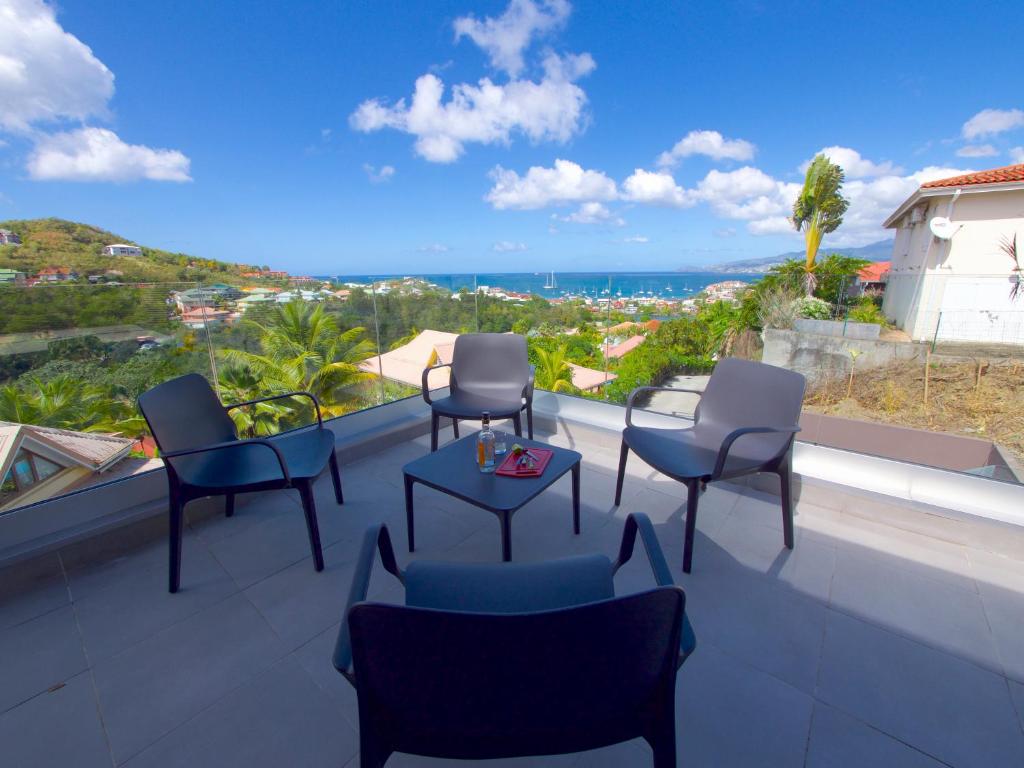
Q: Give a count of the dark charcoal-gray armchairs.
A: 4